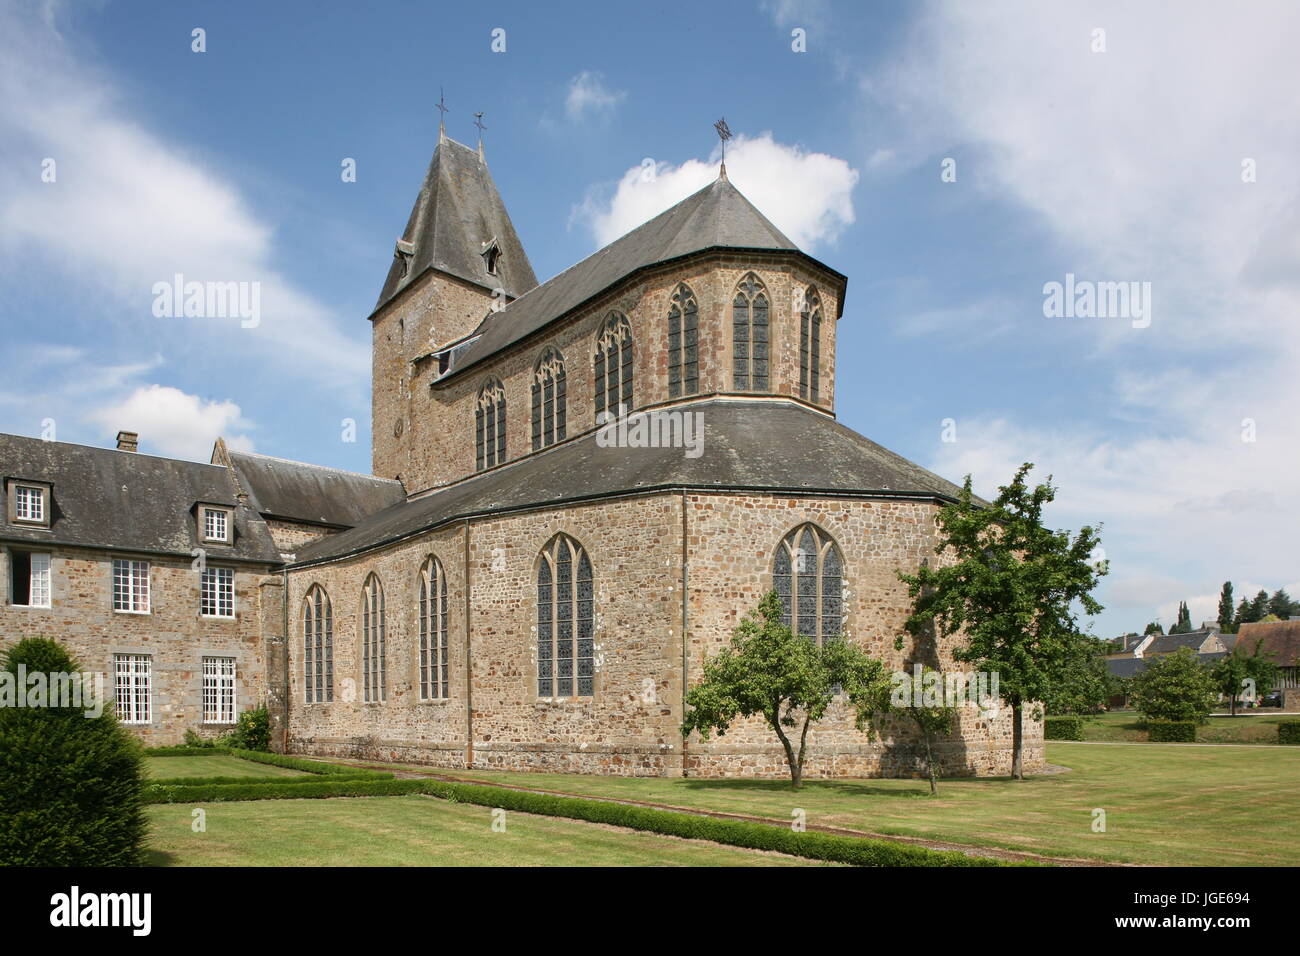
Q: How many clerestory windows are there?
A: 6